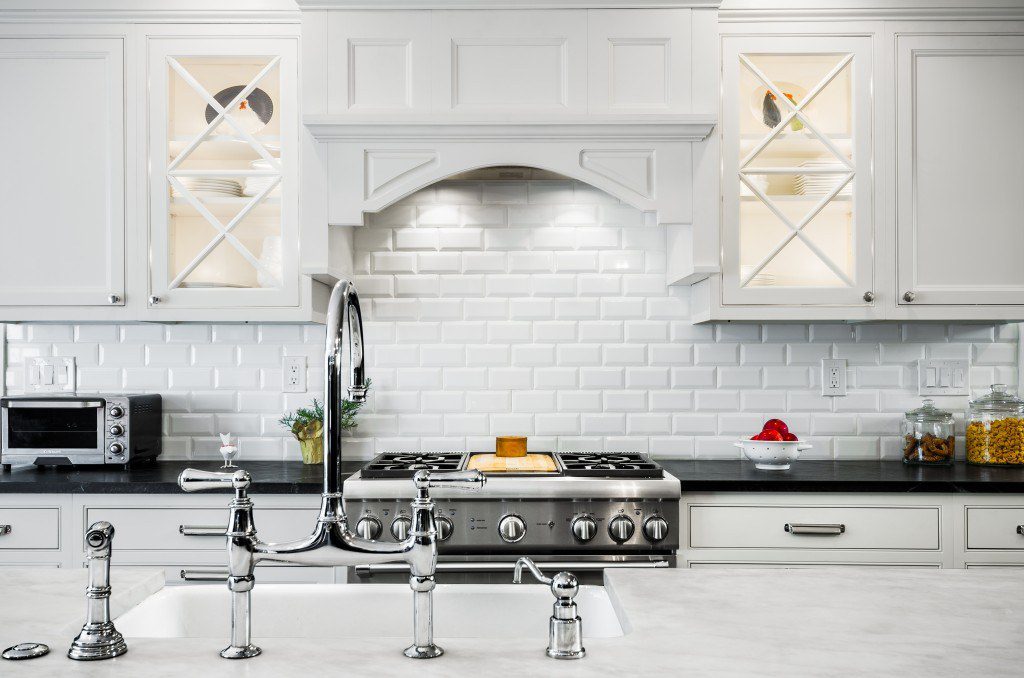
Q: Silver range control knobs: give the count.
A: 7